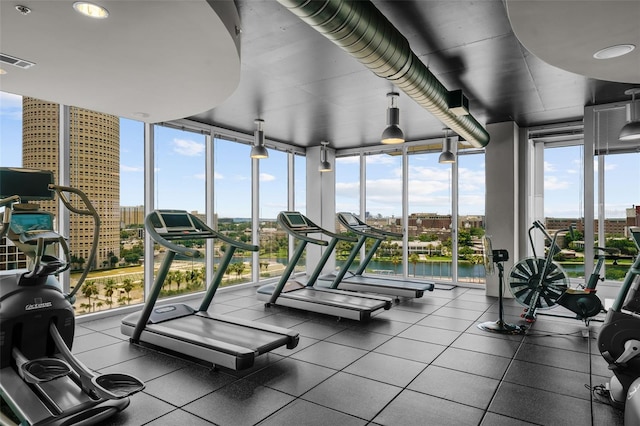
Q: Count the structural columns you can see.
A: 2